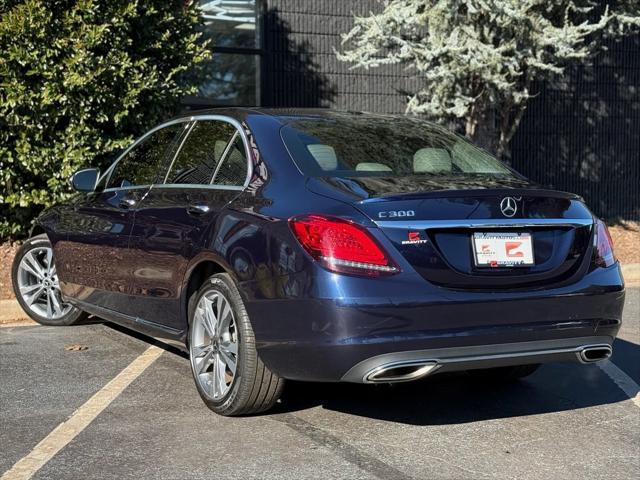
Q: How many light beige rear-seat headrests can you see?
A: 3